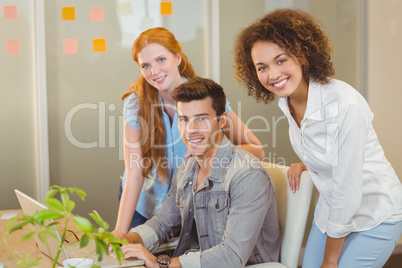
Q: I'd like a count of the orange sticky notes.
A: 3